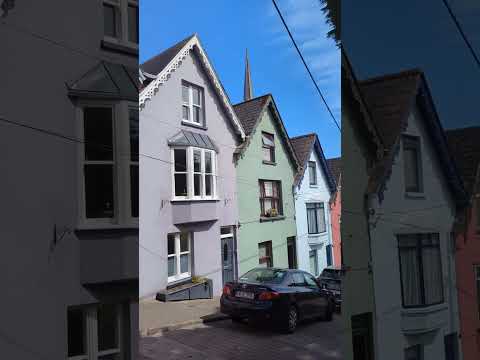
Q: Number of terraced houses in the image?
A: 4